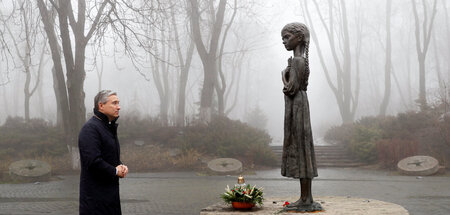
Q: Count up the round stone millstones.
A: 3